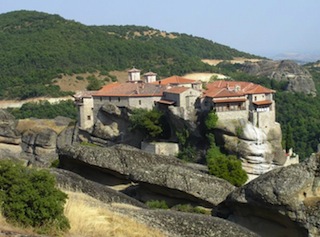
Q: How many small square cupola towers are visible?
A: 2